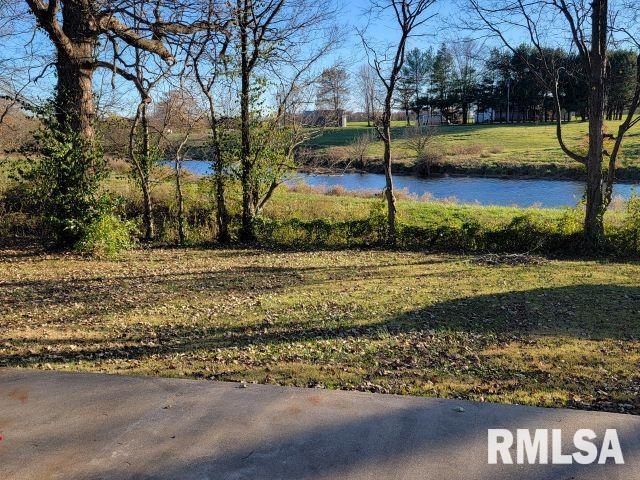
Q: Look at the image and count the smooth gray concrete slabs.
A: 1